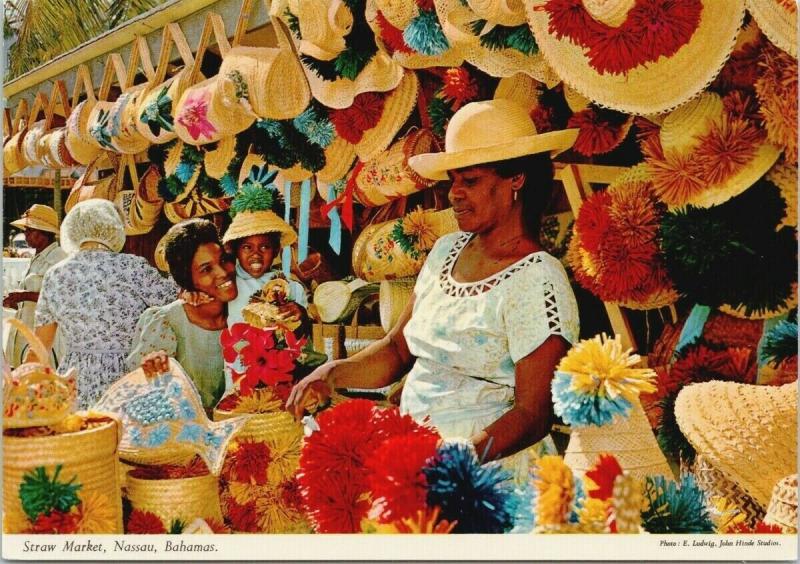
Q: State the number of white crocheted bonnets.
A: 1